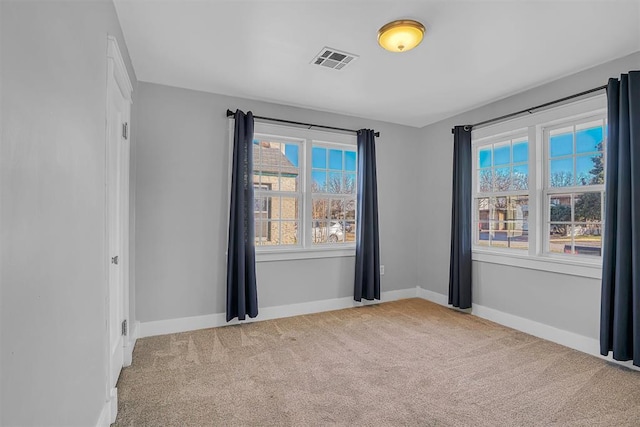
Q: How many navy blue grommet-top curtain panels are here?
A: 4